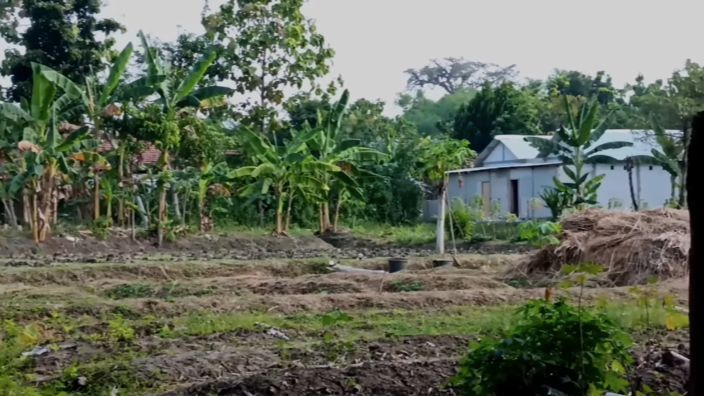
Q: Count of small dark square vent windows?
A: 2